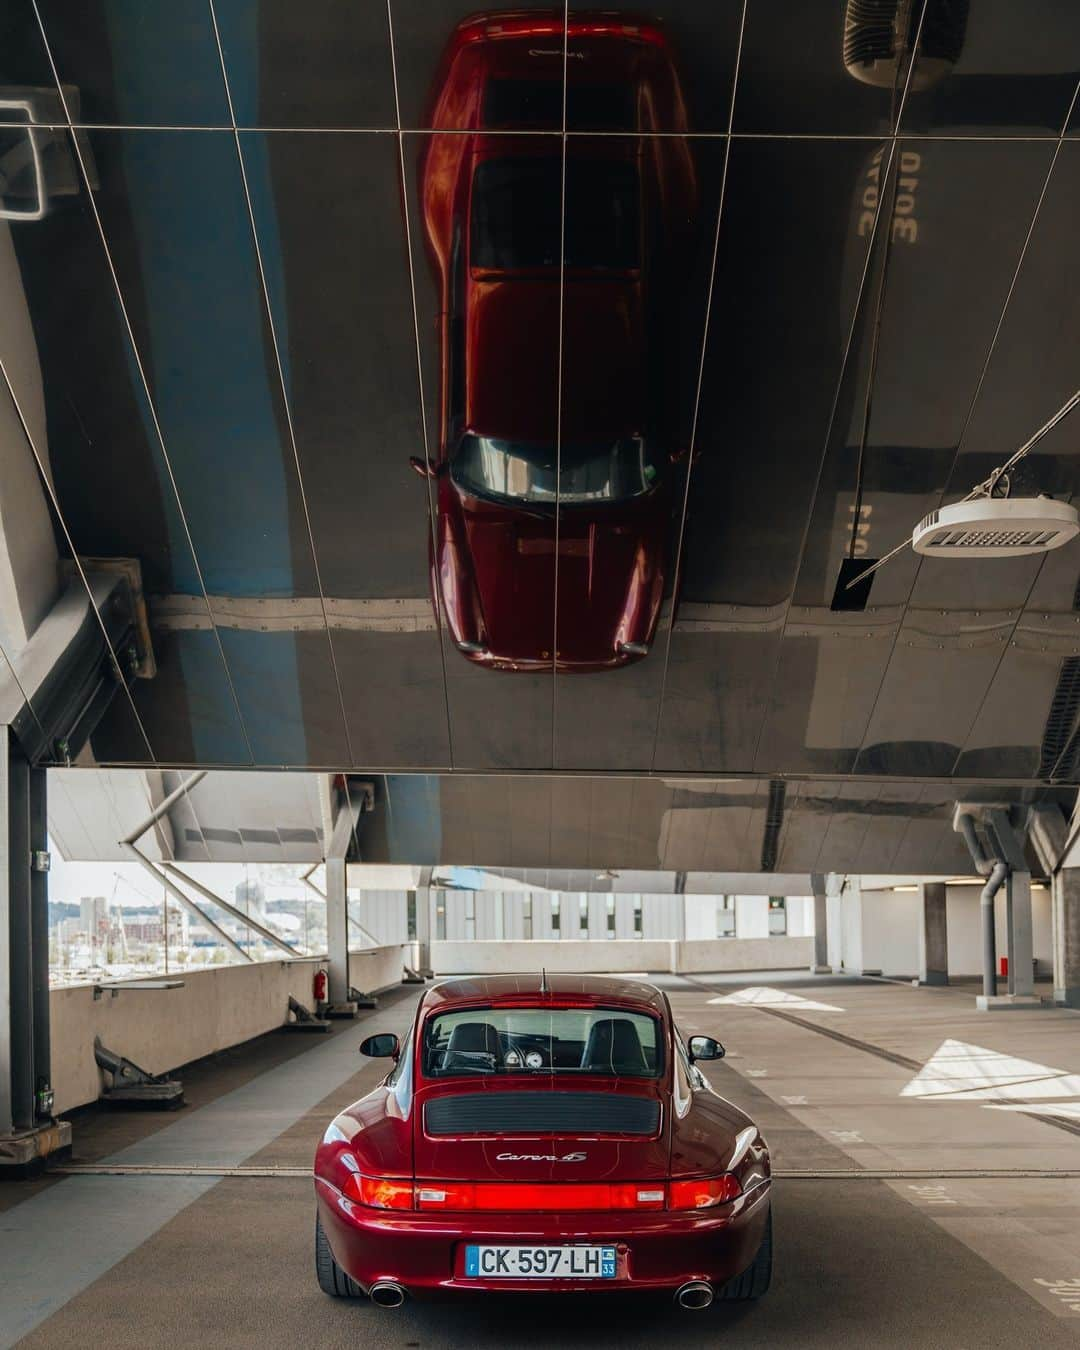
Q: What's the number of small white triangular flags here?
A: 0